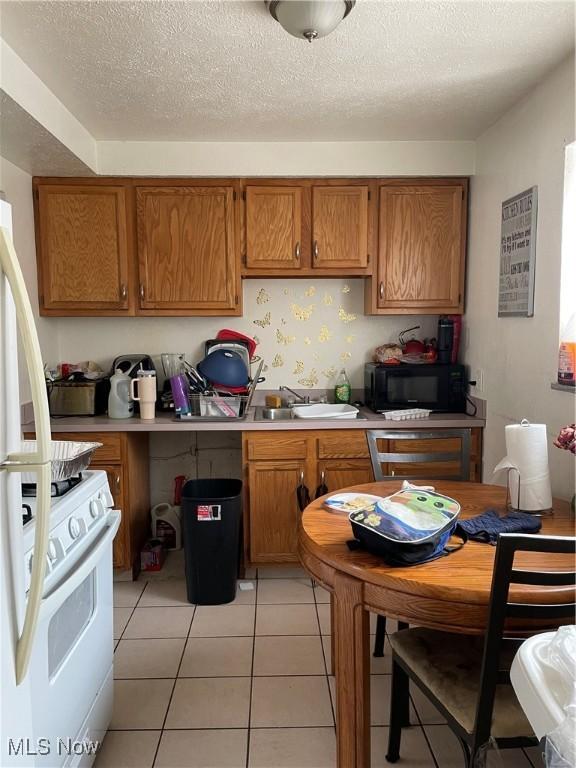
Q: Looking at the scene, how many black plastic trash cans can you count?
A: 1